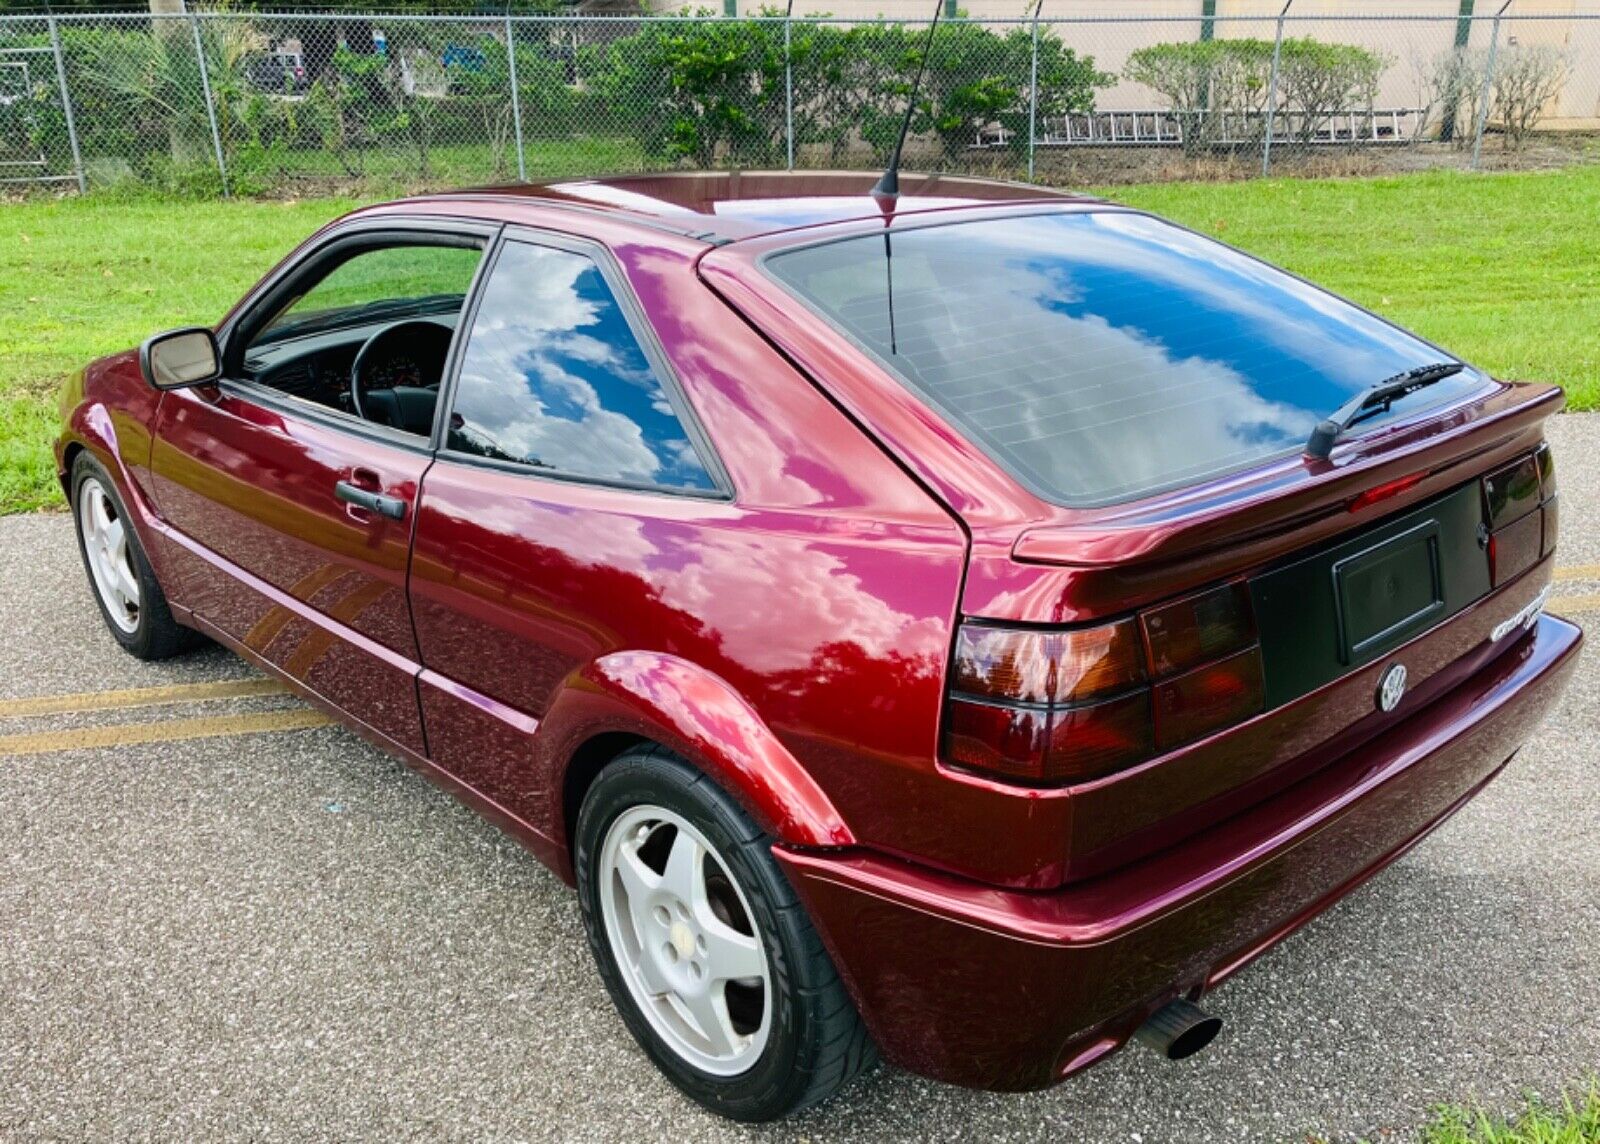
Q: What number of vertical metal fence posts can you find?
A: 7